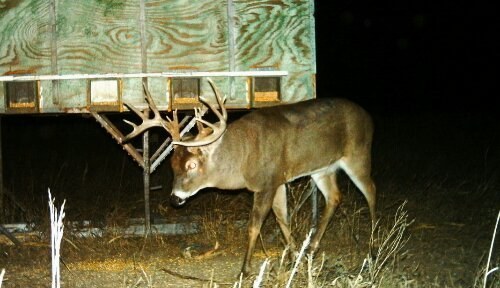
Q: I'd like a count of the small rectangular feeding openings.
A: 4